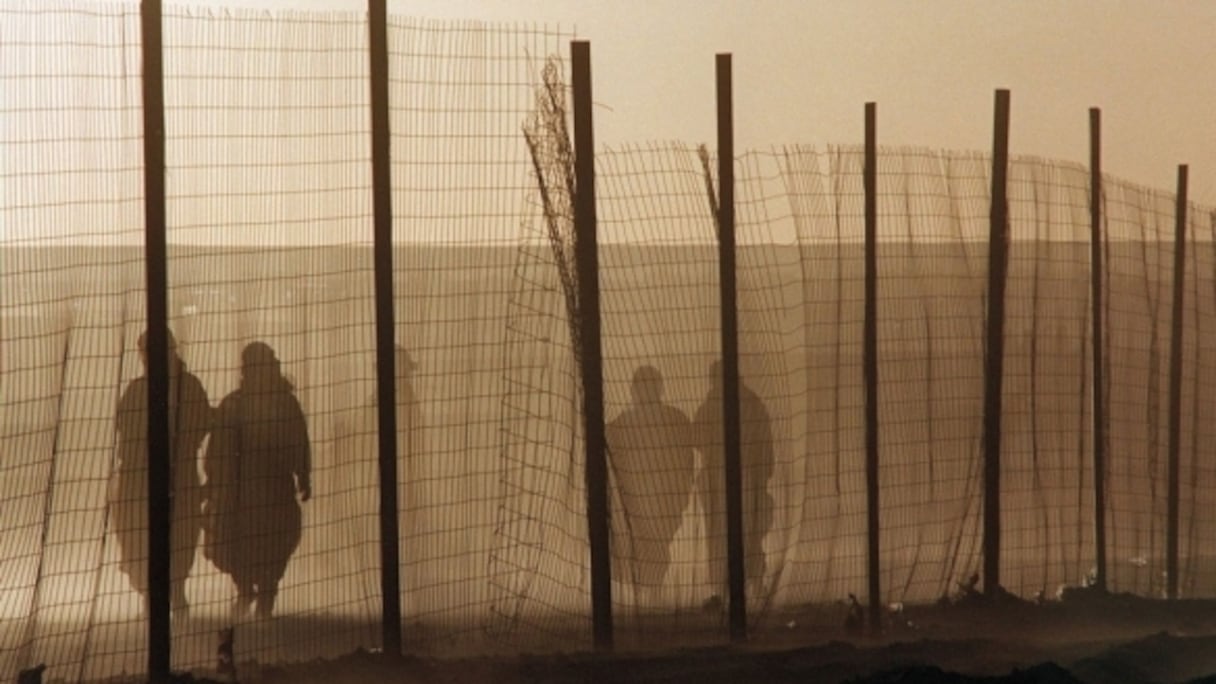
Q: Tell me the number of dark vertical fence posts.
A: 8